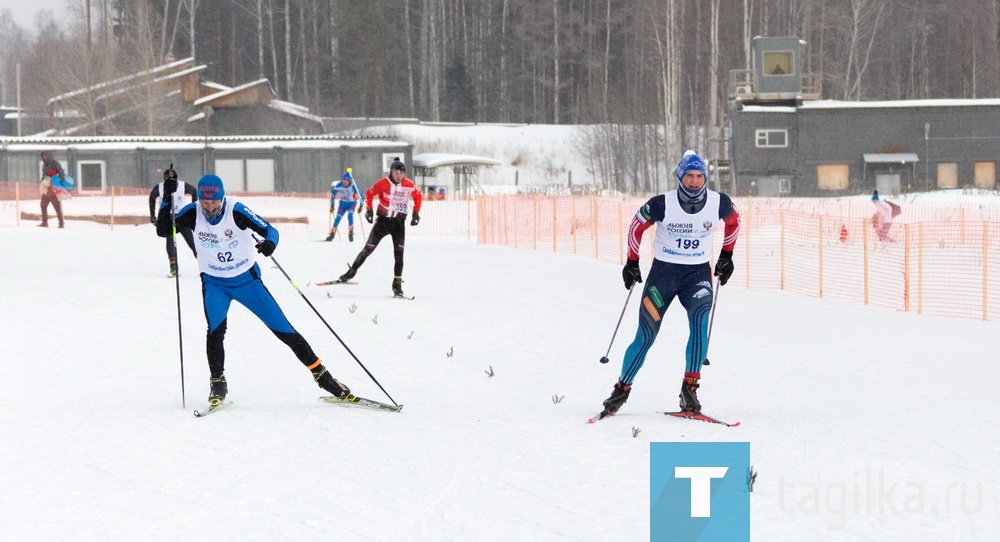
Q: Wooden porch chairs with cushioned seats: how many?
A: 0